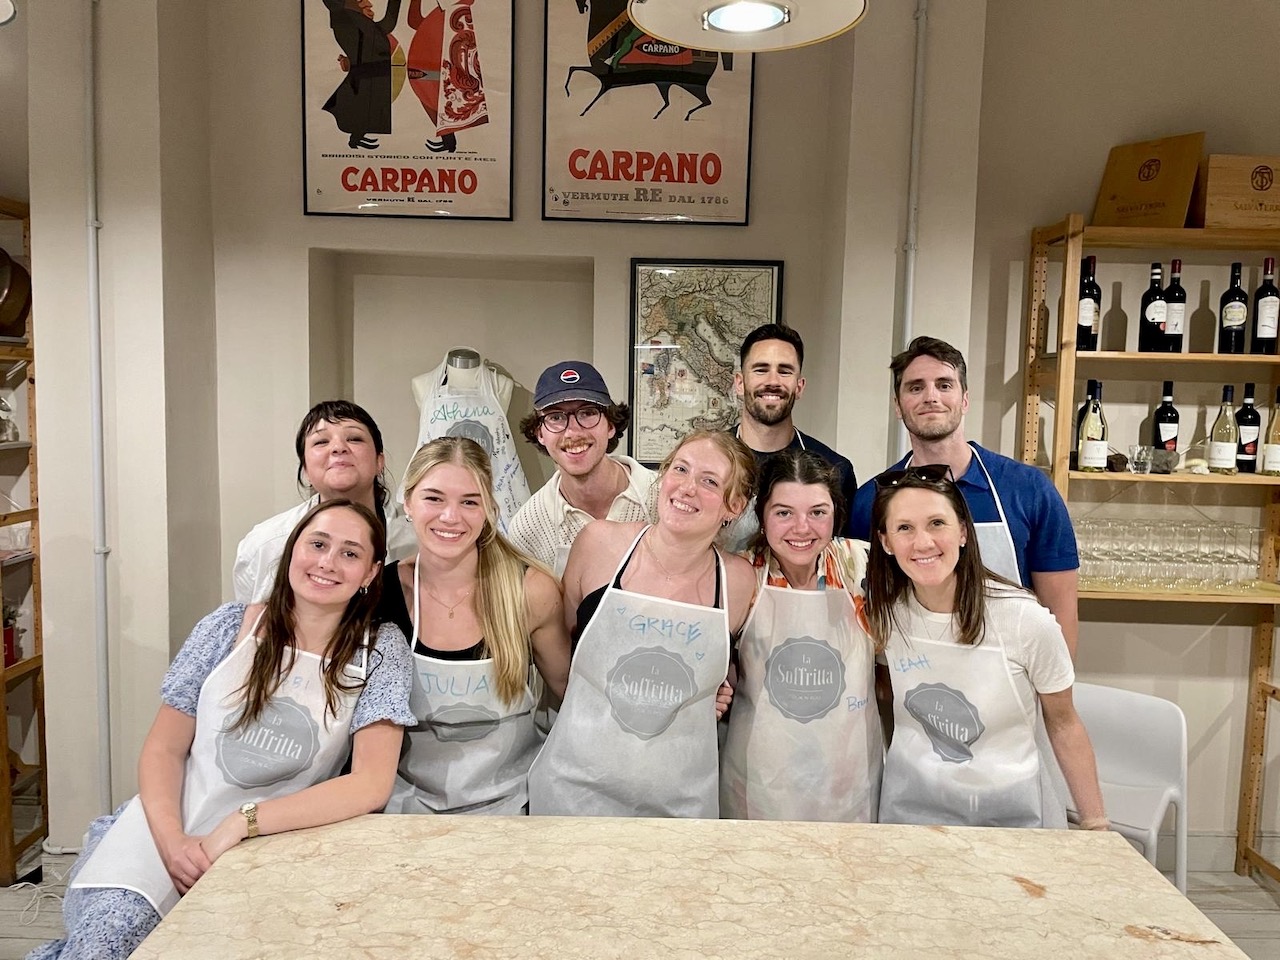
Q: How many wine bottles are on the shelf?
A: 12